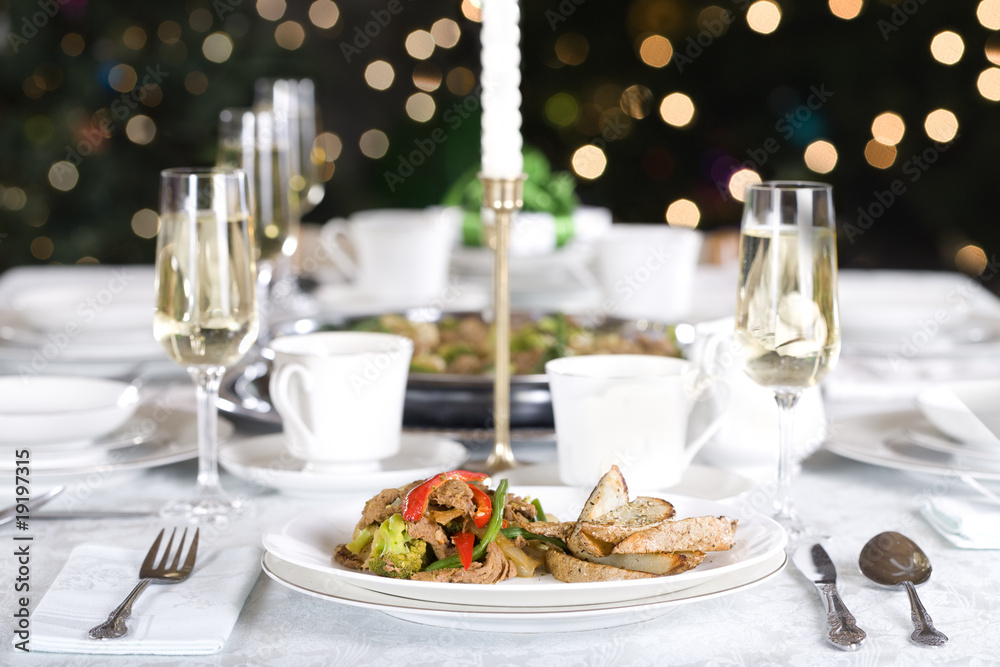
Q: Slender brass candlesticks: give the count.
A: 1